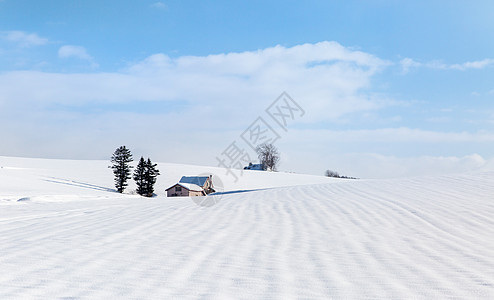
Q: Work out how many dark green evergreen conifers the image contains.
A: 3